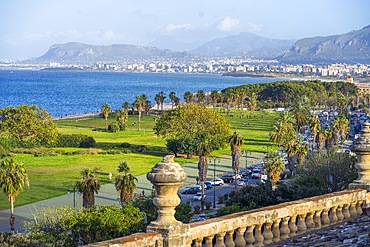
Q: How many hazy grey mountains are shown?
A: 3